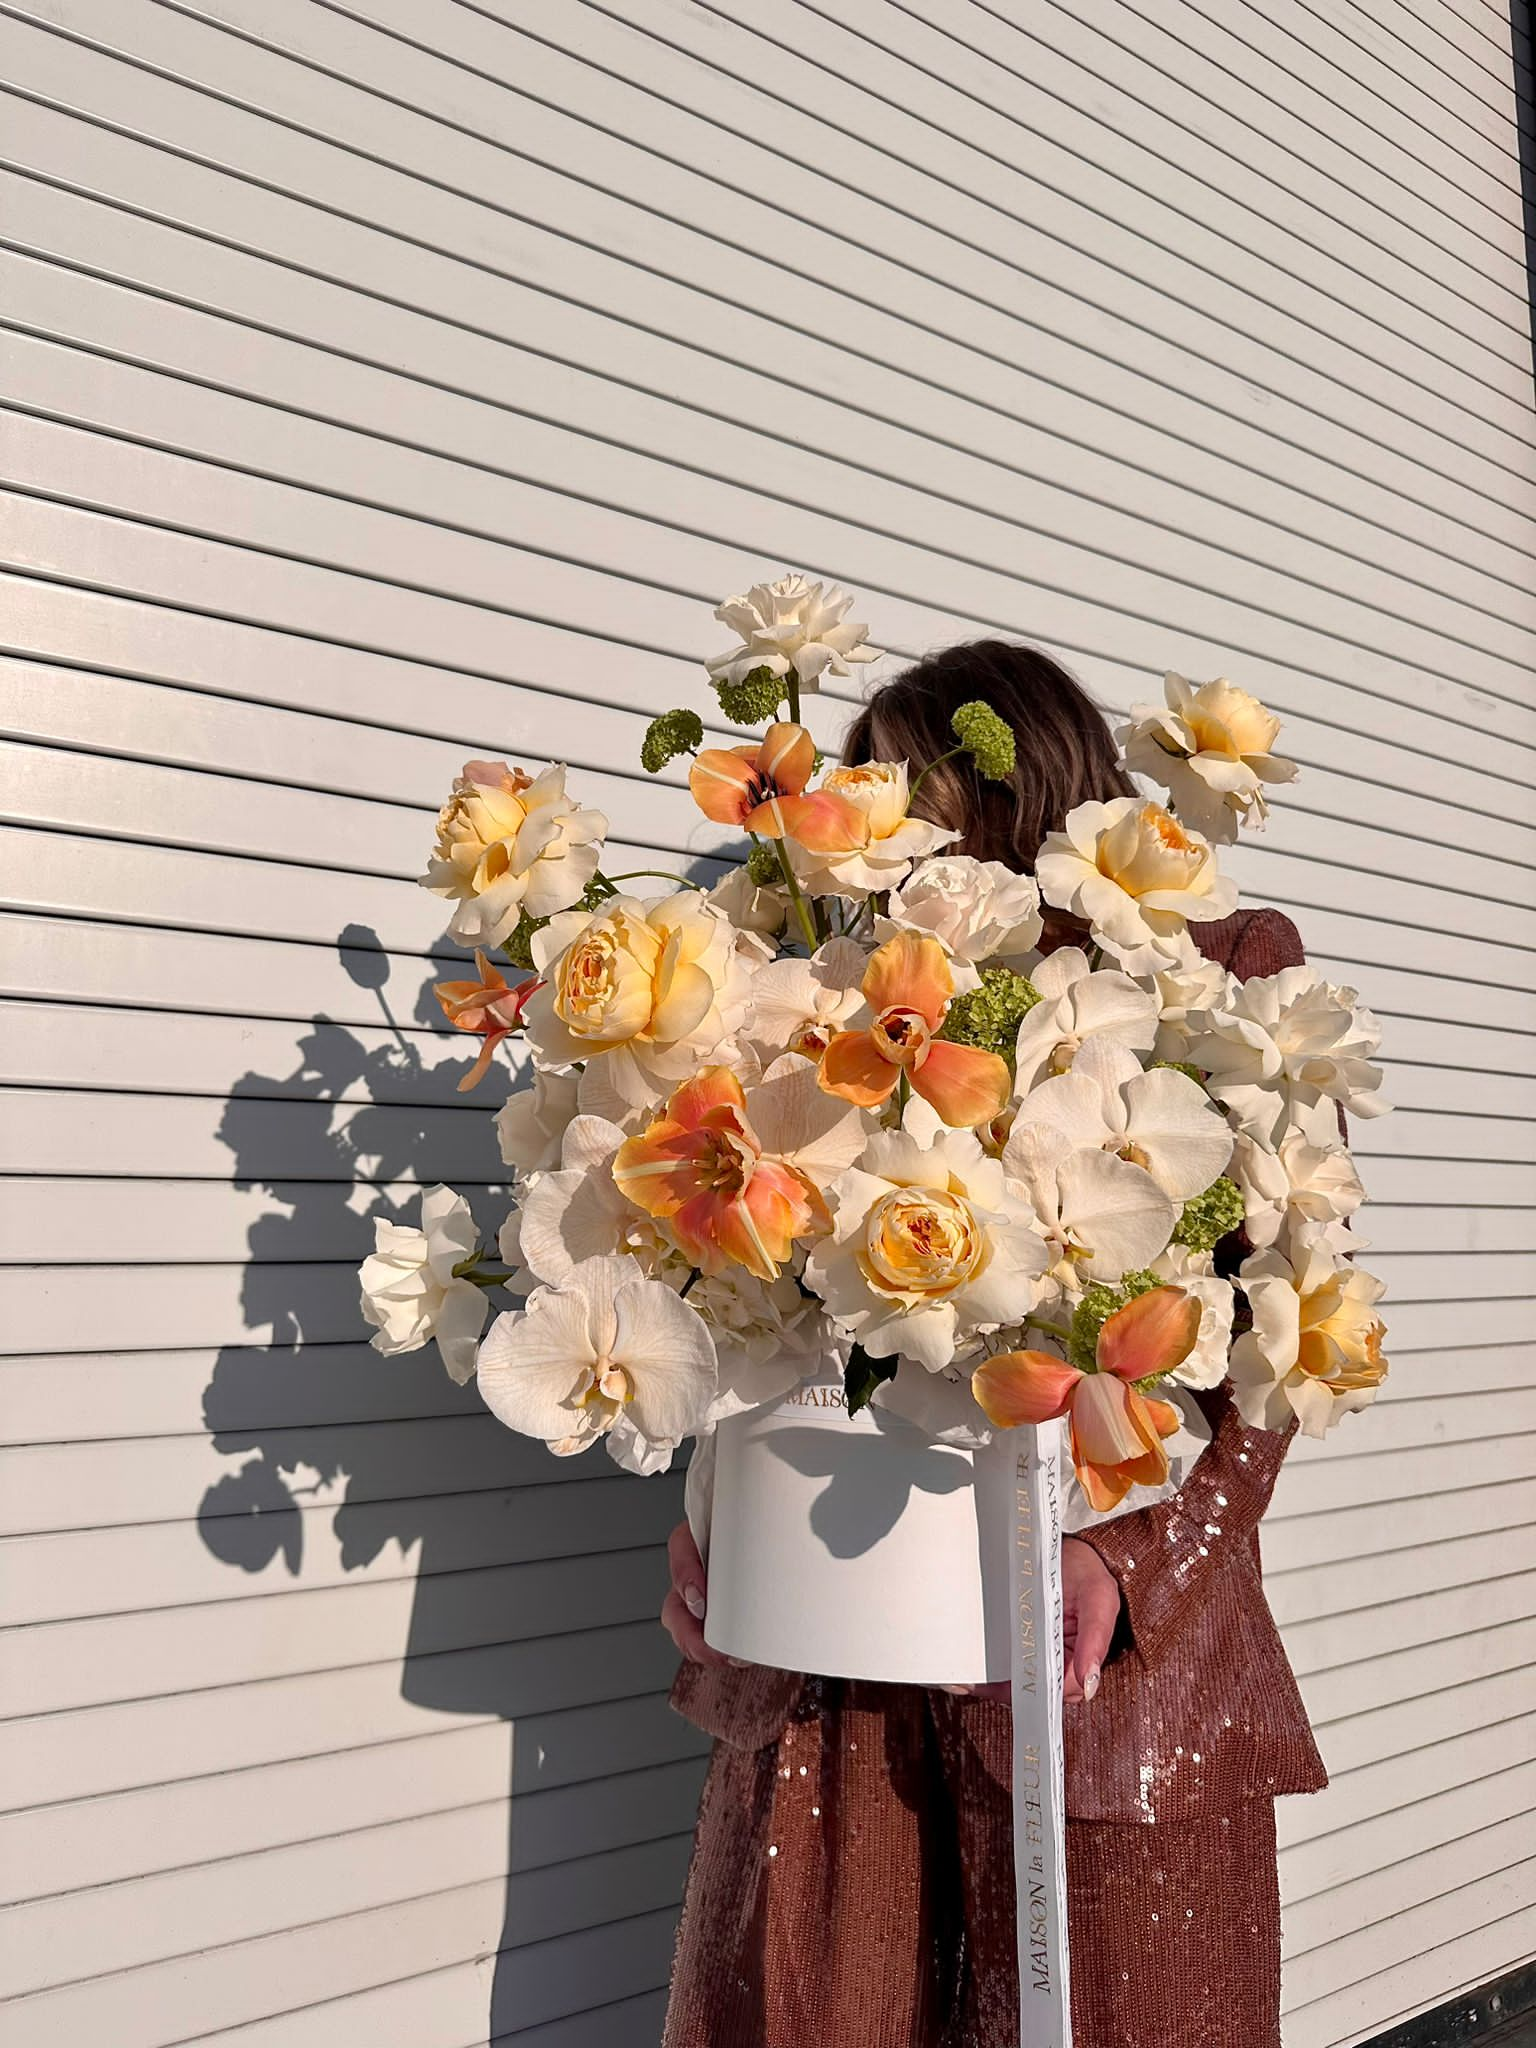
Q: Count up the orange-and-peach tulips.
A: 5